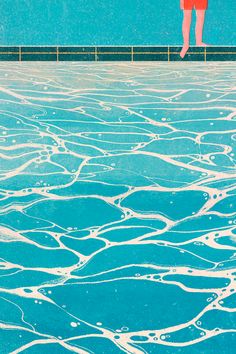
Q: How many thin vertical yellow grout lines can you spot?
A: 6